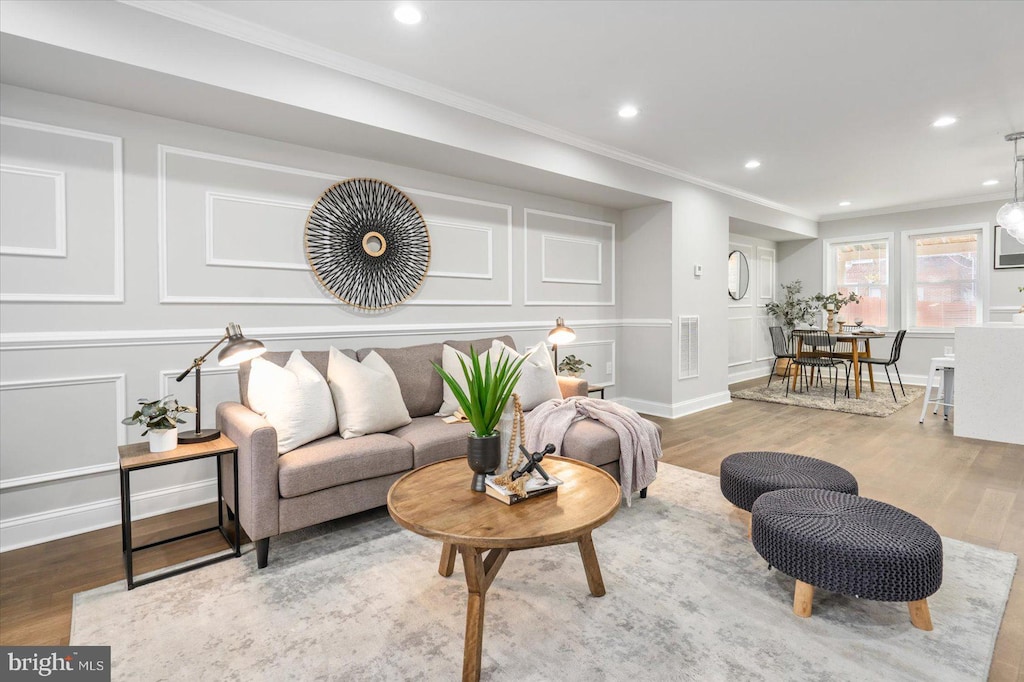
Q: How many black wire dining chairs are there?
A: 4